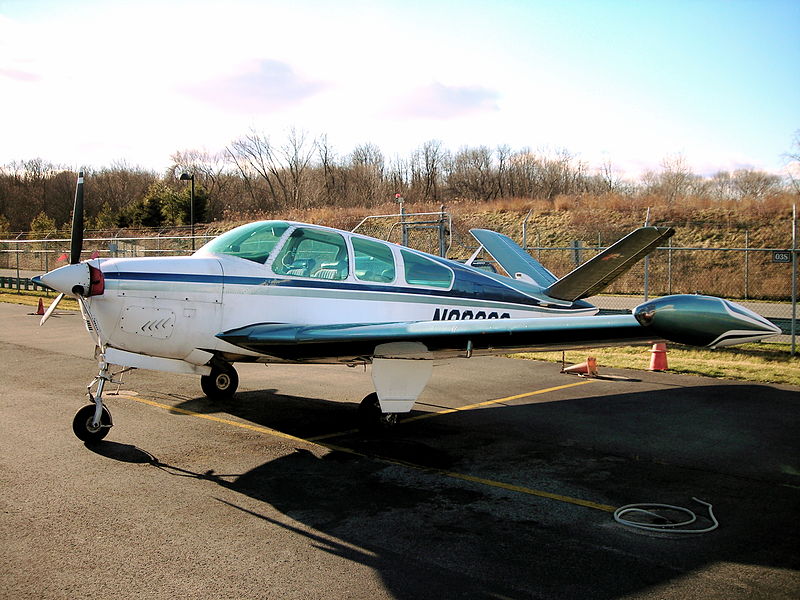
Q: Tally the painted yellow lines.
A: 2